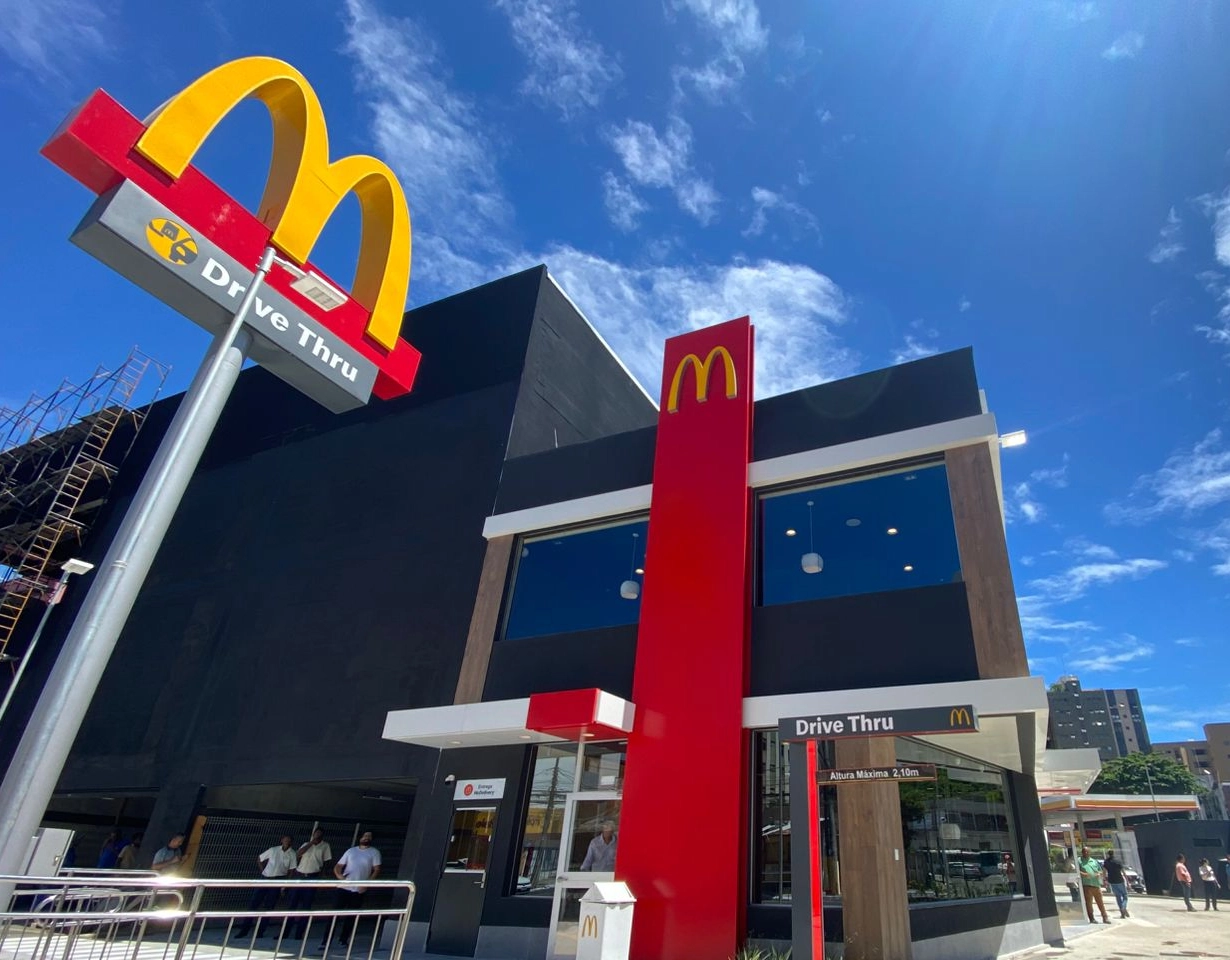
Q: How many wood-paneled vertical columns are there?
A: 3